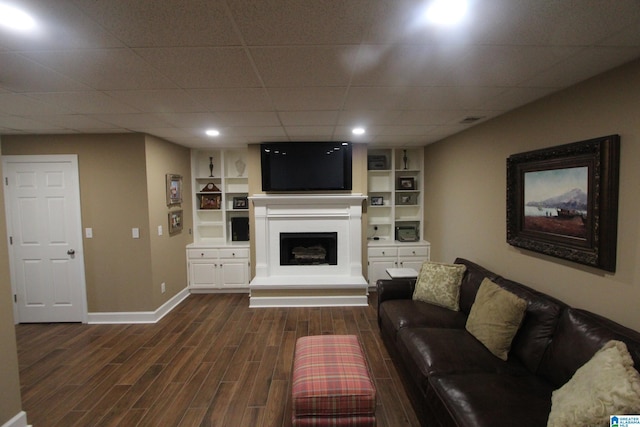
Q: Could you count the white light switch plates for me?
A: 3